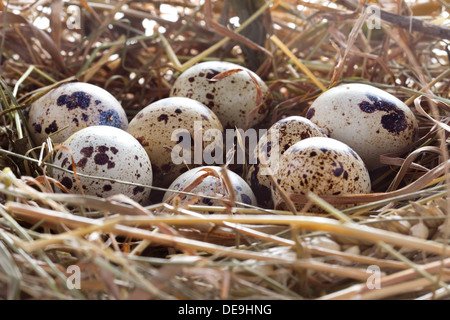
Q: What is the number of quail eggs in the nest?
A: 8